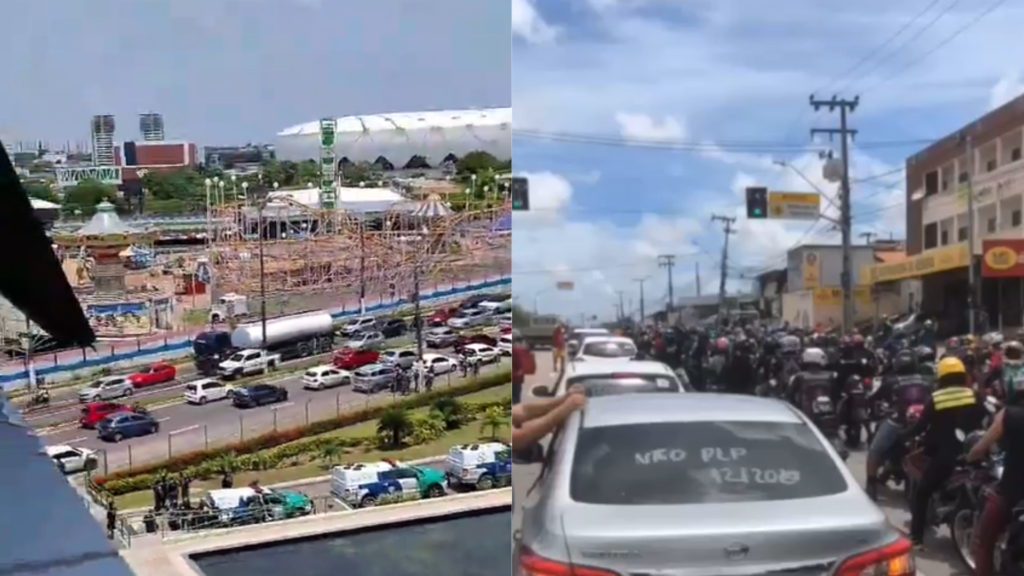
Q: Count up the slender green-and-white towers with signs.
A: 1